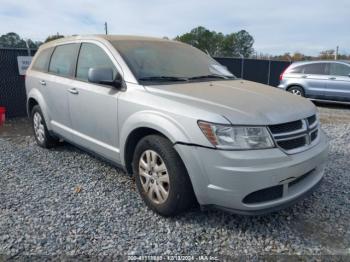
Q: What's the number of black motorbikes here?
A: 0